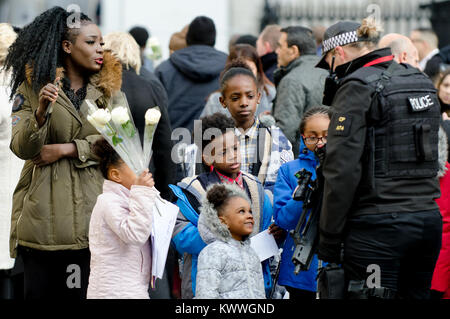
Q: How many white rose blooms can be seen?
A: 3